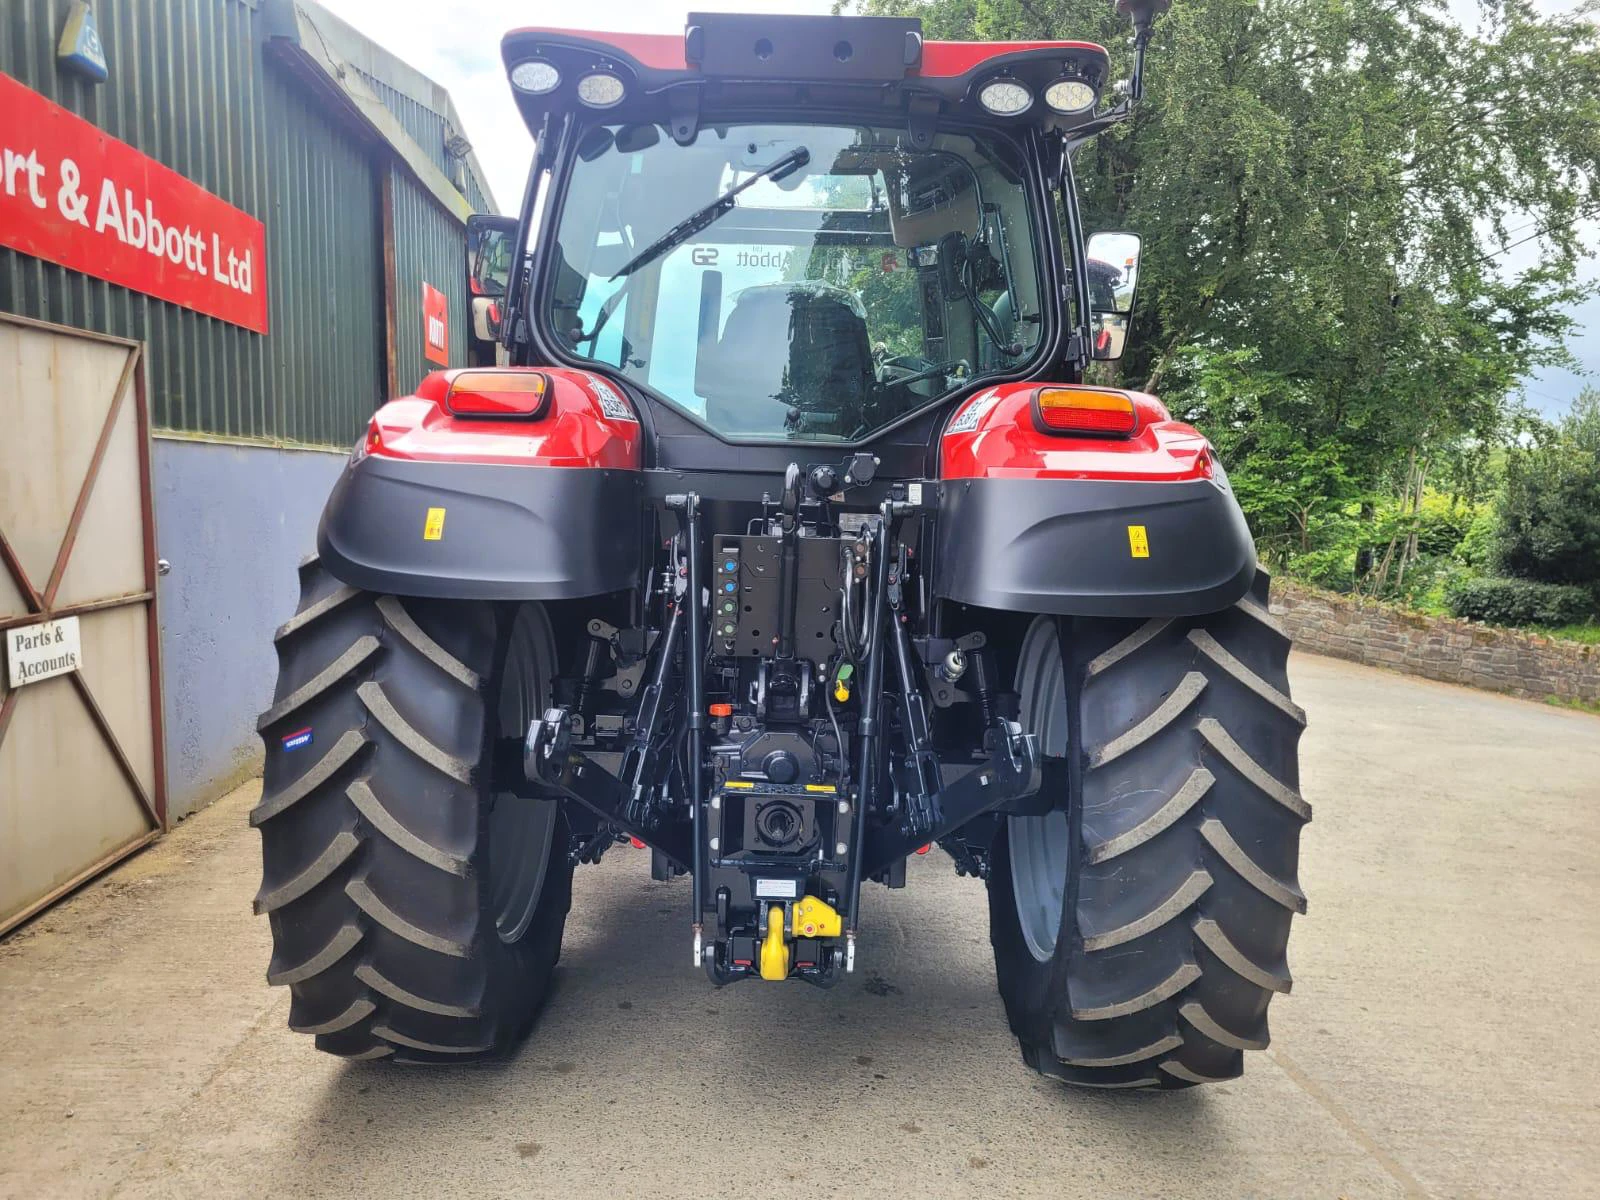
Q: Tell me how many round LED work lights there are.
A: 4